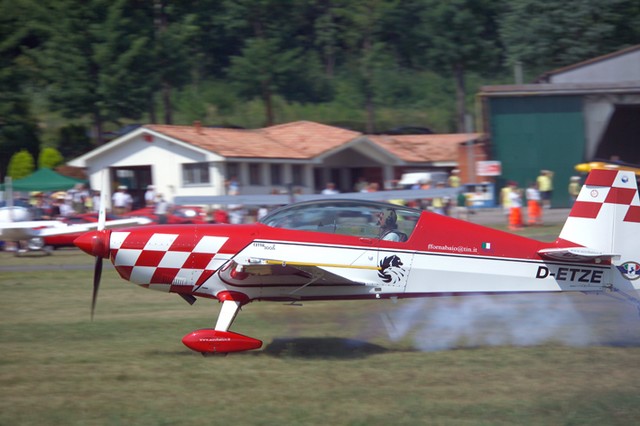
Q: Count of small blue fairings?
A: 0